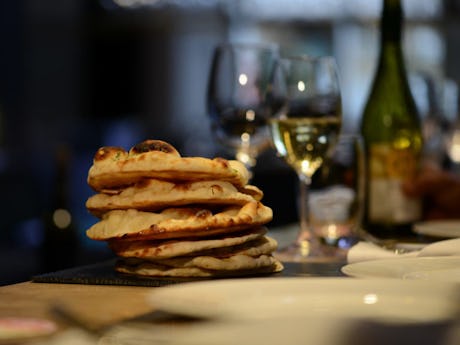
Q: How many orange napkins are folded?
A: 0